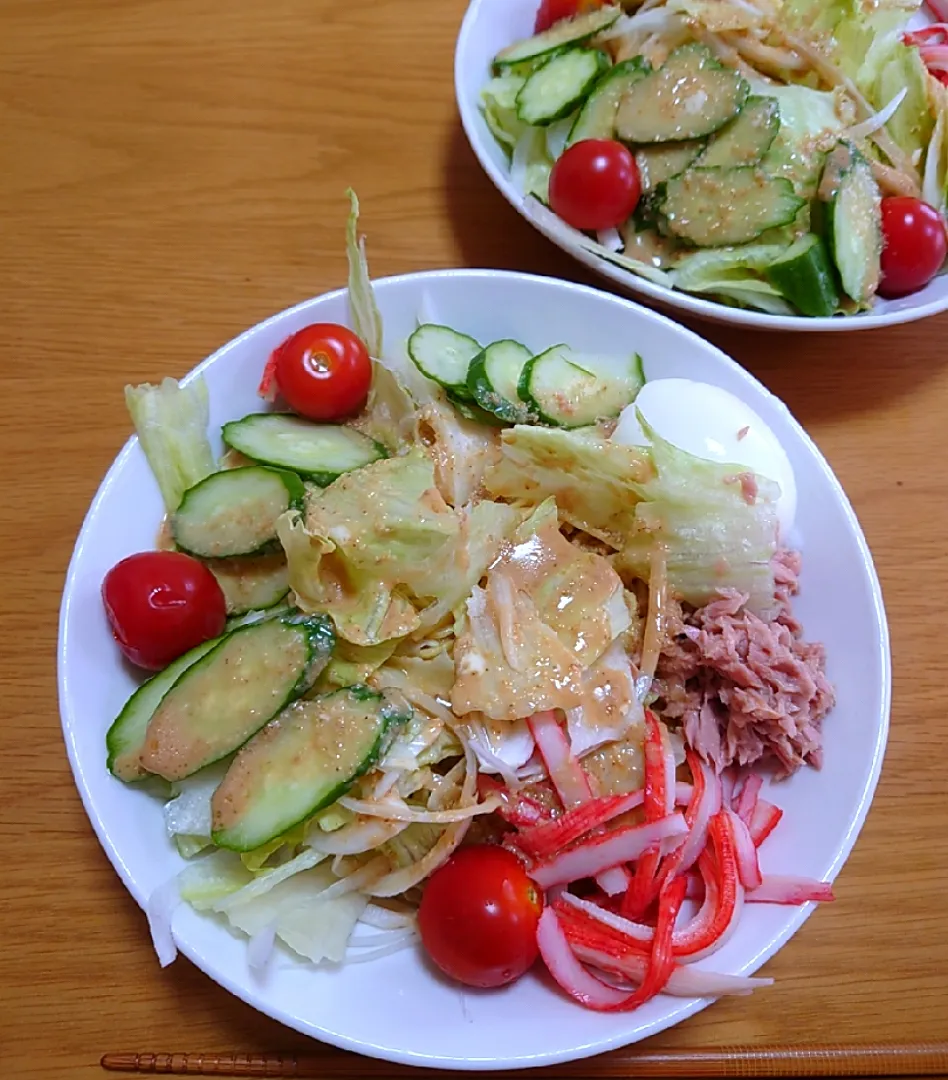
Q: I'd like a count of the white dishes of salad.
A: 2